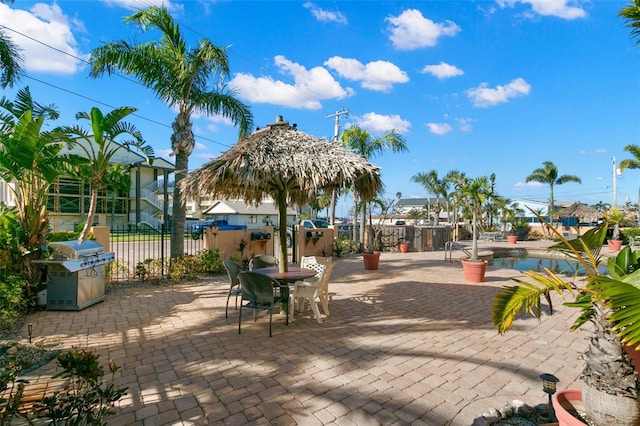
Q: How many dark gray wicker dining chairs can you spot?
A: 3